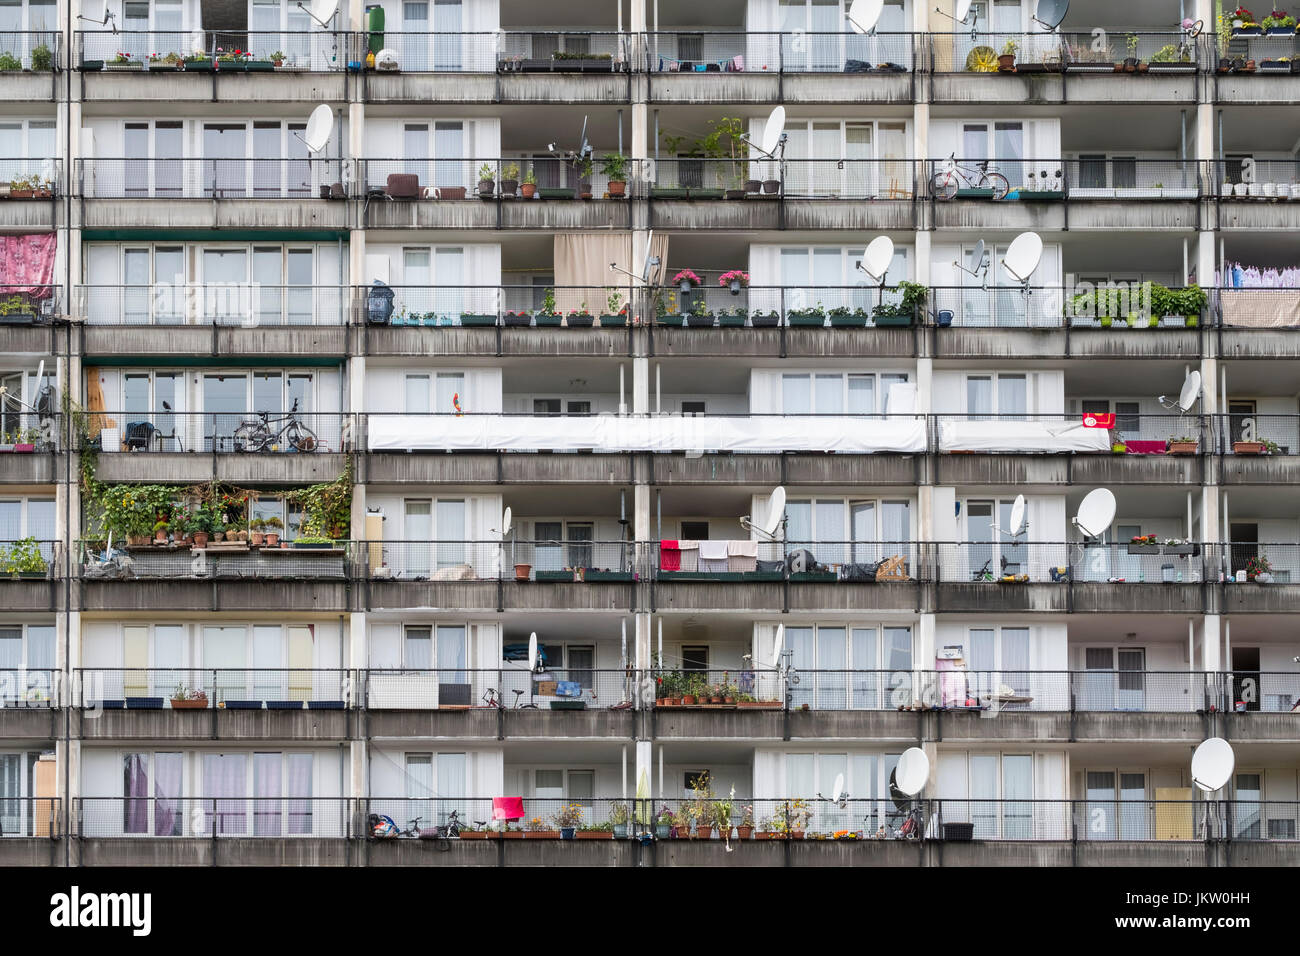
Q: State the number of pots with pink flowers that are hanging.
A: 2